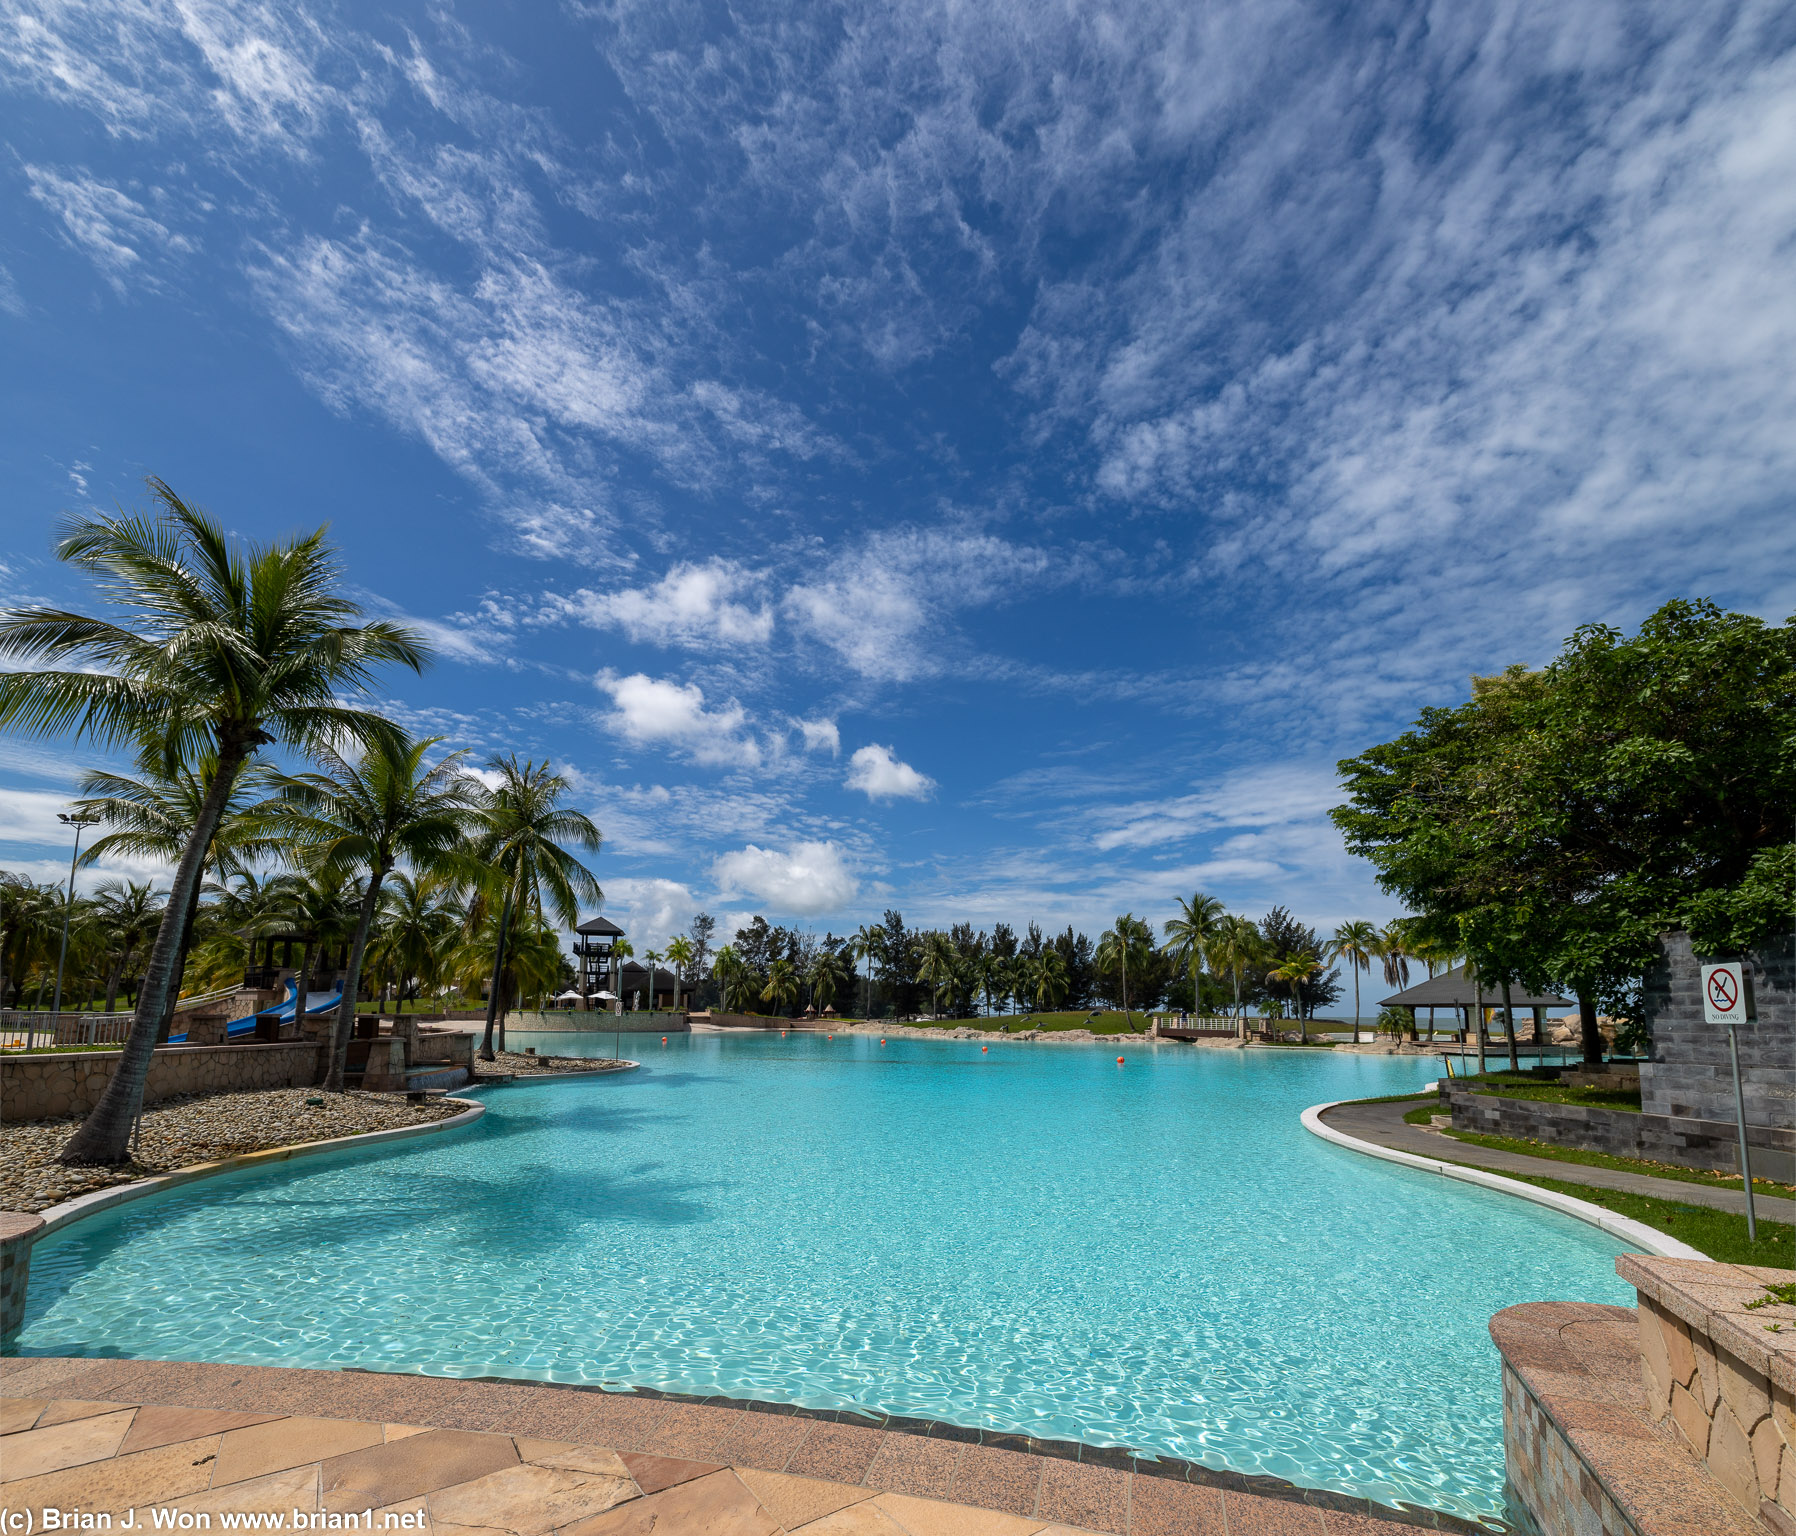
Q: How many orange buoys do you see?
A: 6